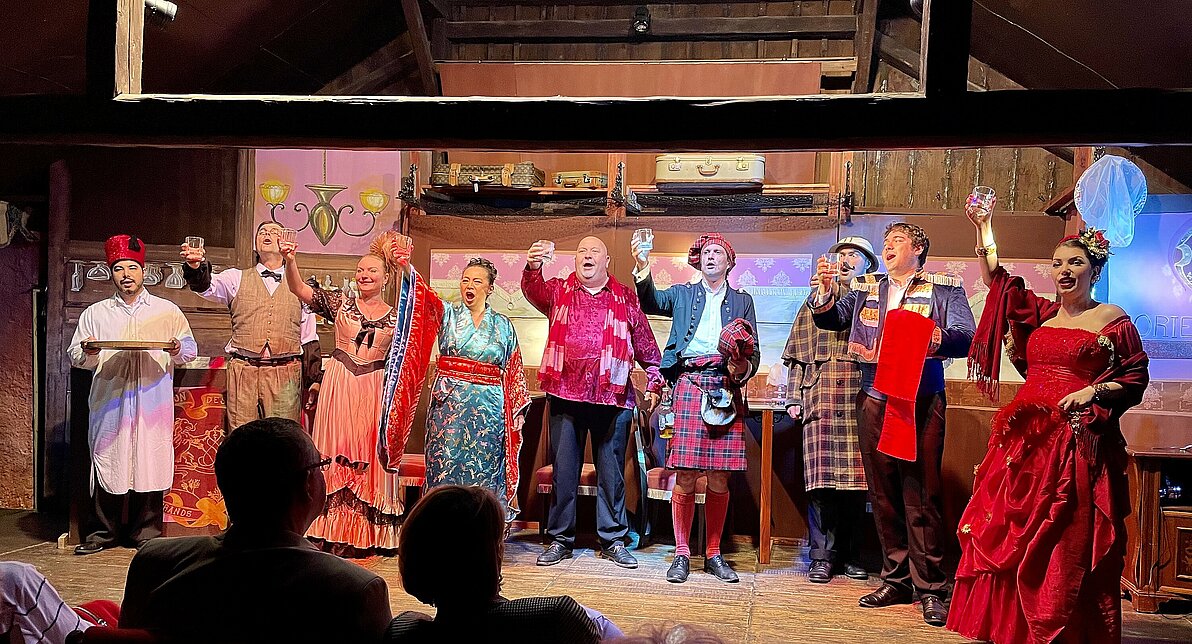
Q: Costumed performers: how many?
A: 9